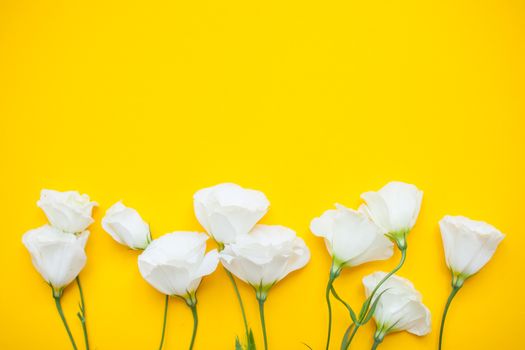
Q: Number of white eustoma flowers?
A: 10